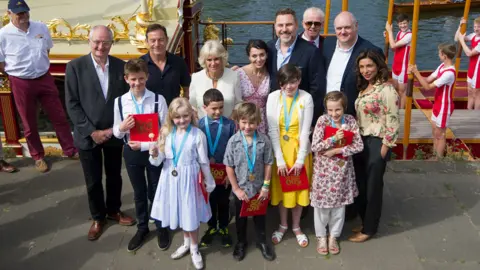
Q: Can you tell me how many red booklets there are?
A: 6